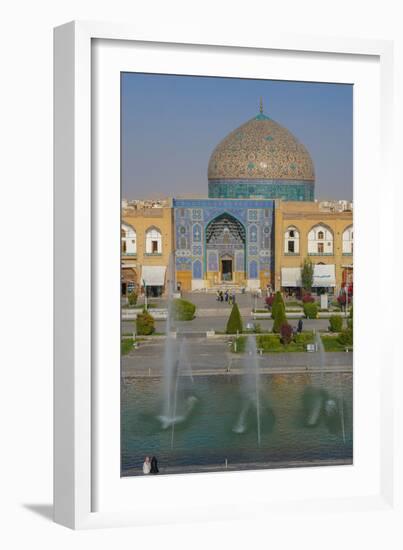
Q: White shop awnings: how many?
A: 3